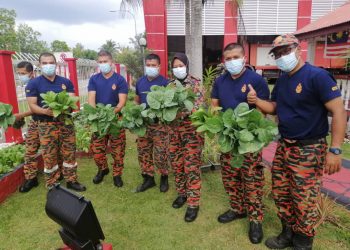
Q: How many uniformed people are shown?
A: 7